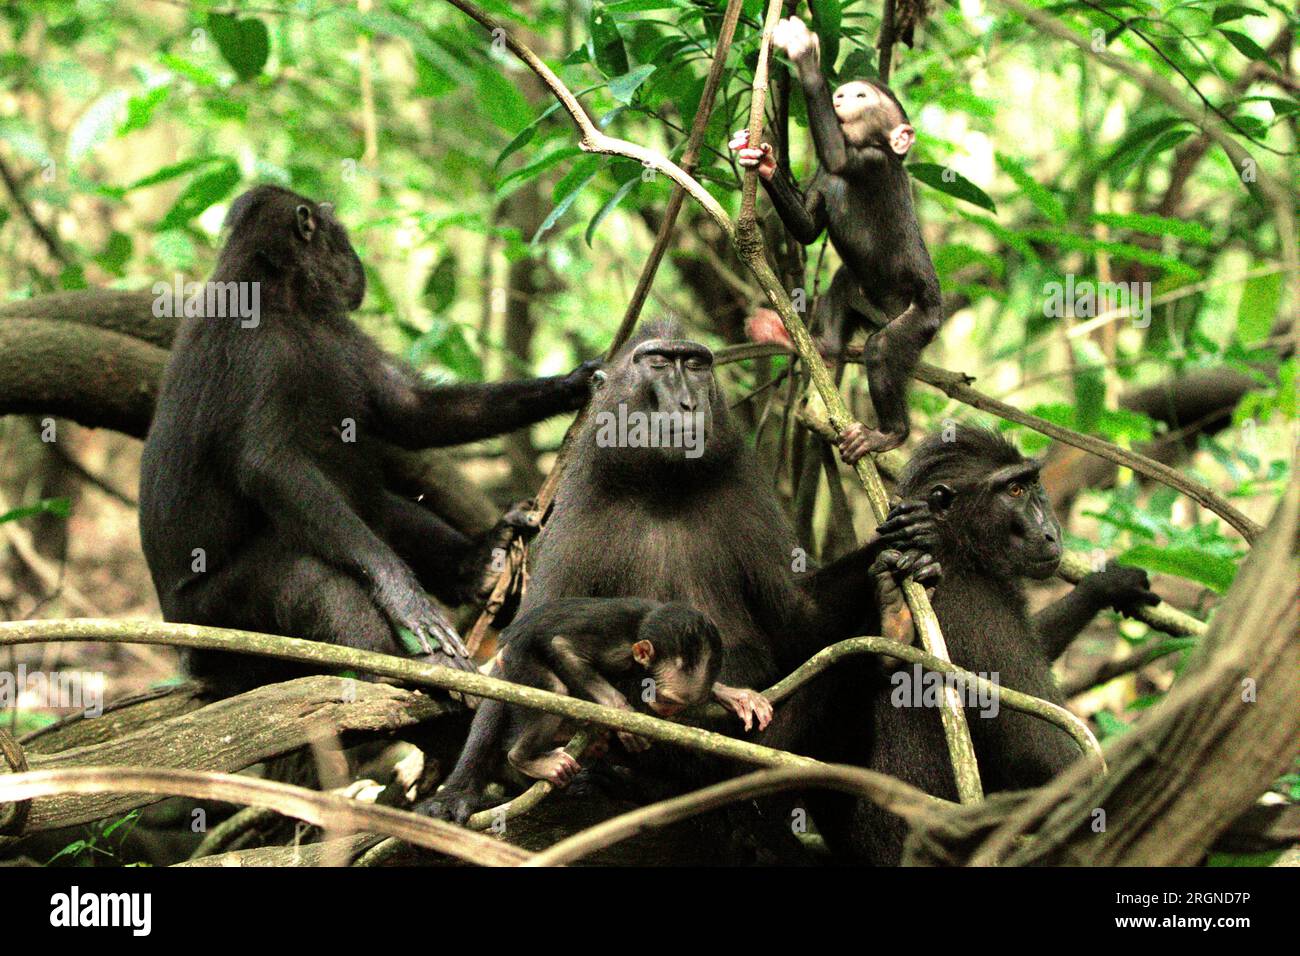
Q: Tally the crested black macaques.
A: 5